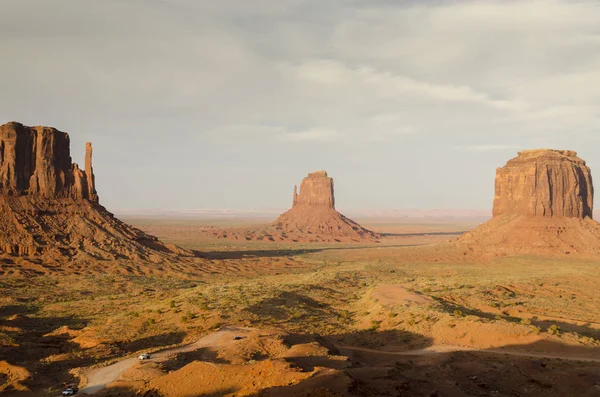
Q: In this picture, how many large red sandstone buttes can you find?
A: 3